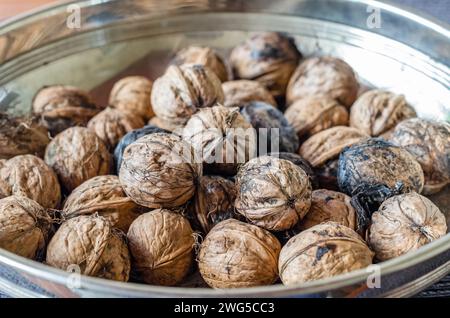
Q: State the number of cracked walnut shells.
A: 0